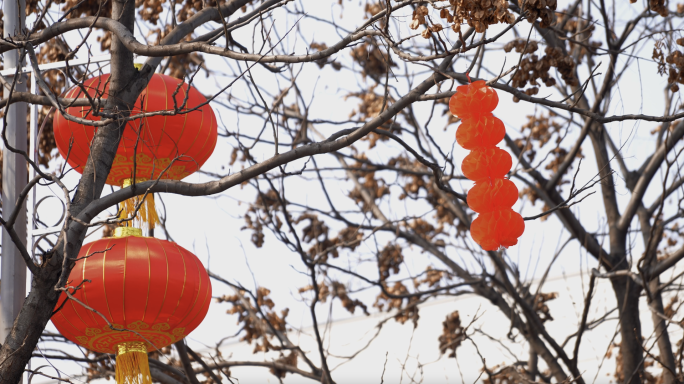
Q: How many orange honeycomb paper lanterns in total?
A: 5